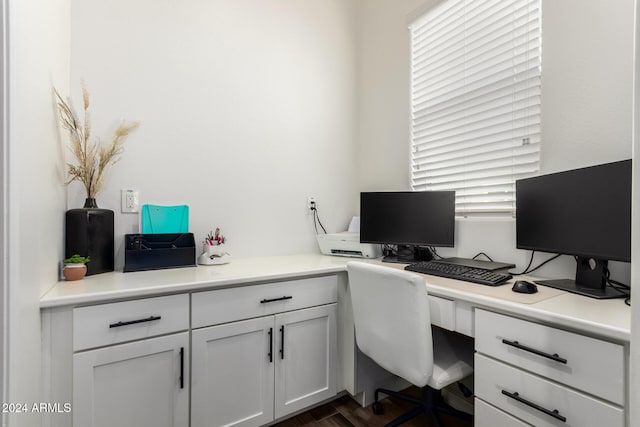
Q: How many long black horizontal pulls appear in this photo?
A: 4